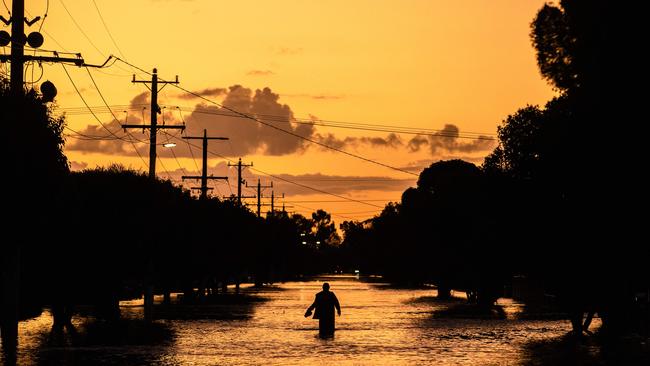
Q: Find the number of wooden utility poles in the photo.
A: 7